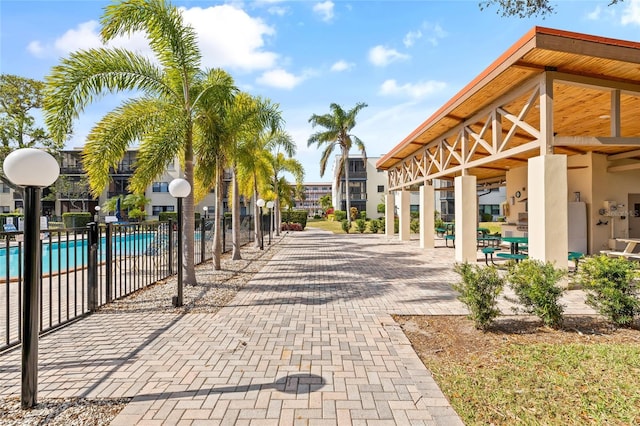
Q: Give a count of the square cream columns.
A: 5